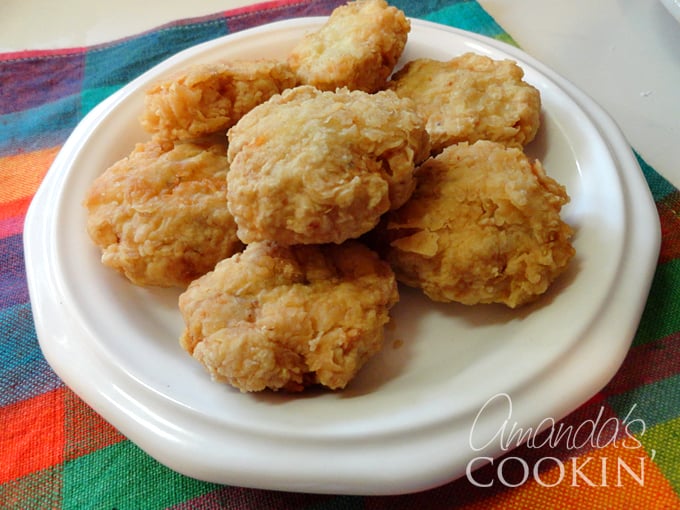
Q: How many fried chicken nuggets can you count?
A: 7